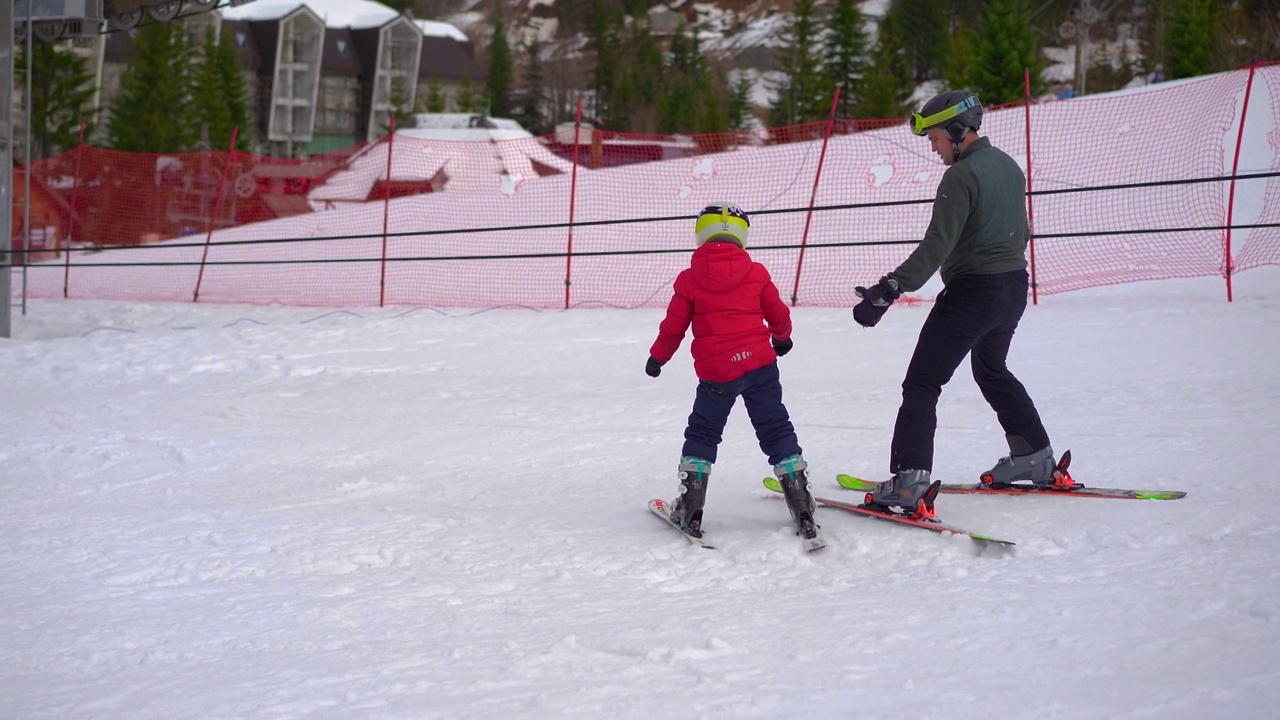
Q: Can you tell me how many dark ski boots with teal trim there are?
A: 2